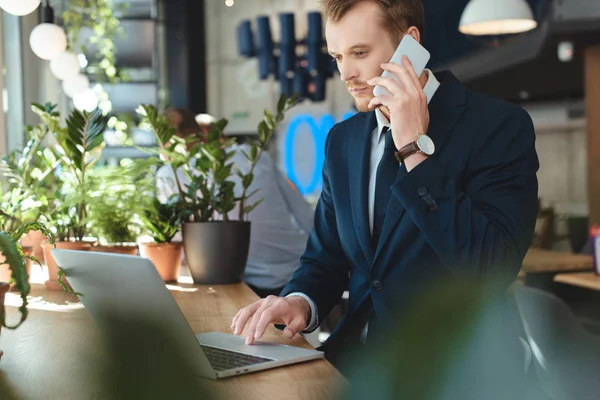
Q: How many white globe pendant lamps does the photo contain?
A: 5